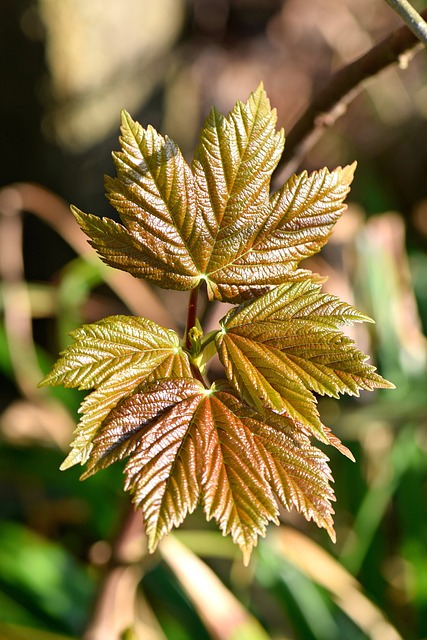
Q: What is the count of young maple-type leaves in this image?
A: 4